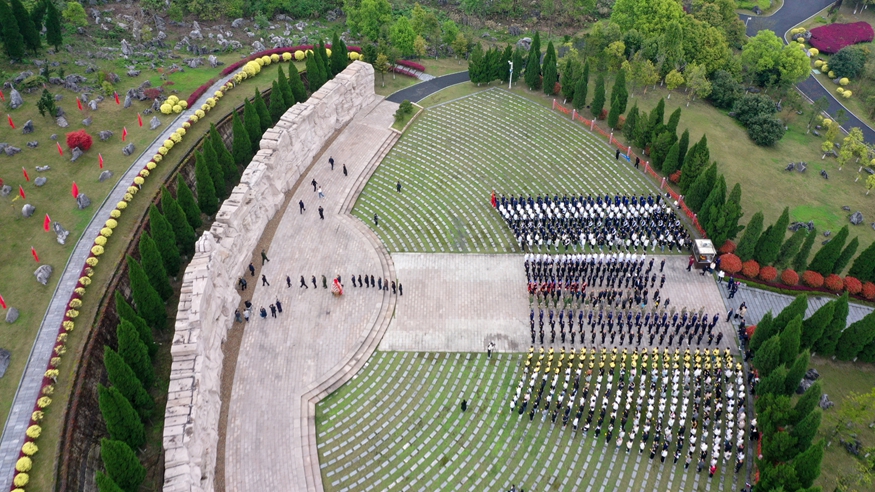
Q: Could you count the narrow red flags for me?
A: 15